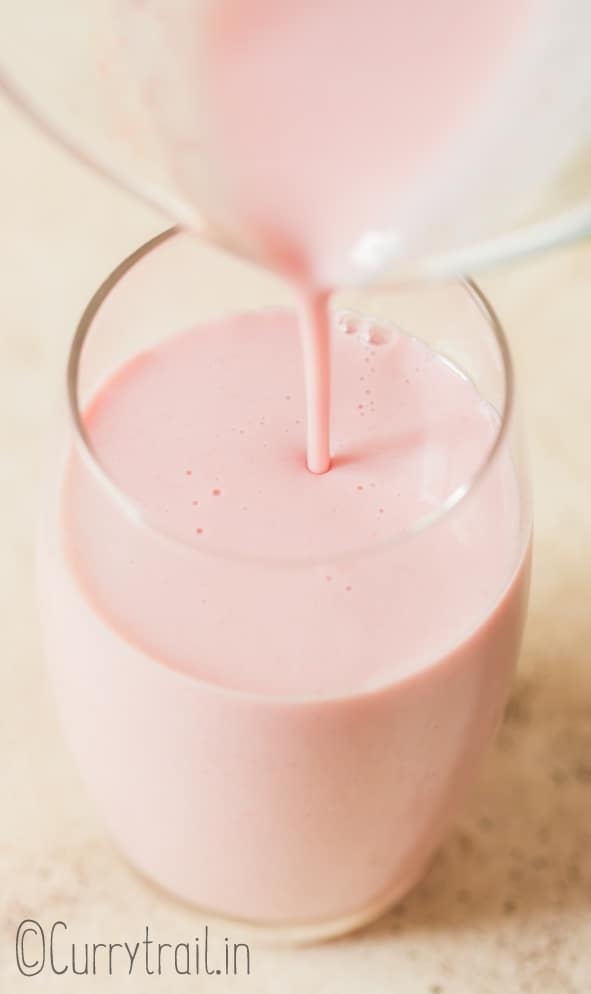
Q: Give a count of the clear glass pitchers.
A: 1